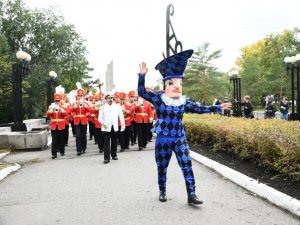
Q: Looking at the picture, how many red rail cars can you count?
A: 0